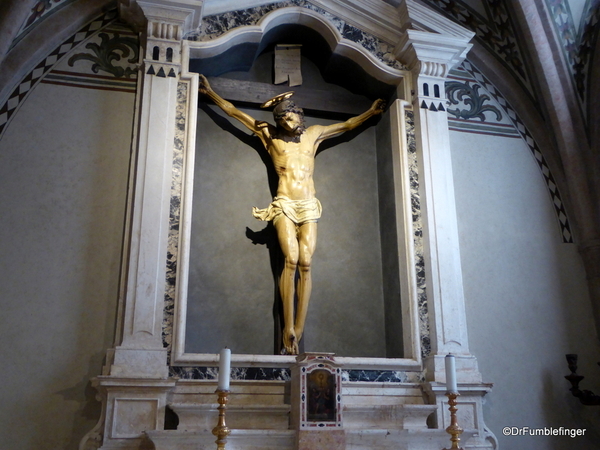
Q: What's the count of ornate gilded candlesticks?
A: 2